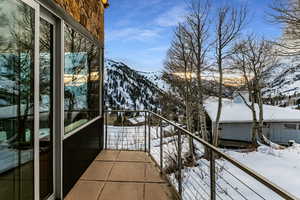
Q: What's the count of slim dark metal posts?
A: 6